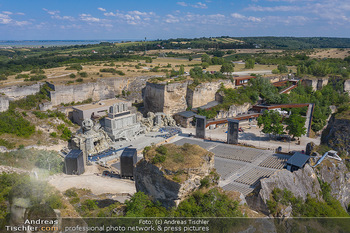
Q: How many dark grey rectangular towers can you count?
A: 4